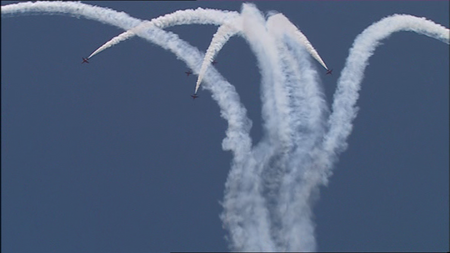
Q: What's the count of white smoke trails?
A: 5